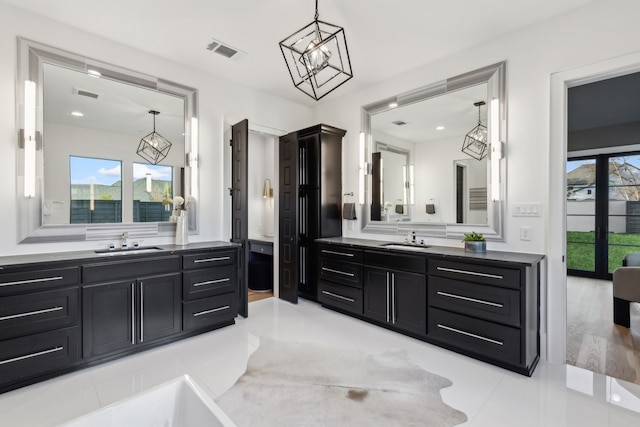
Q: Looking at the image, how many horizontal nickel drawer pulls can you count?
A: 12